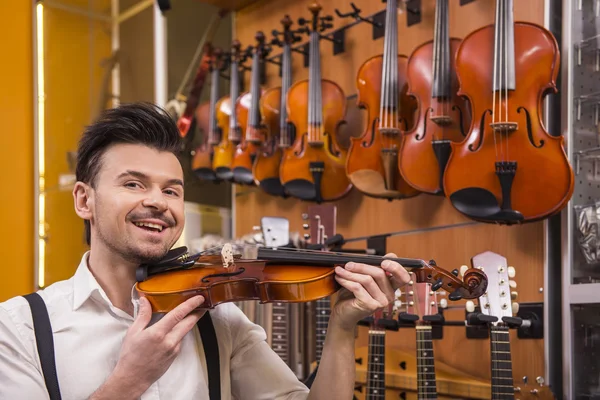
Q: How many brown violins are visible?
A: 9